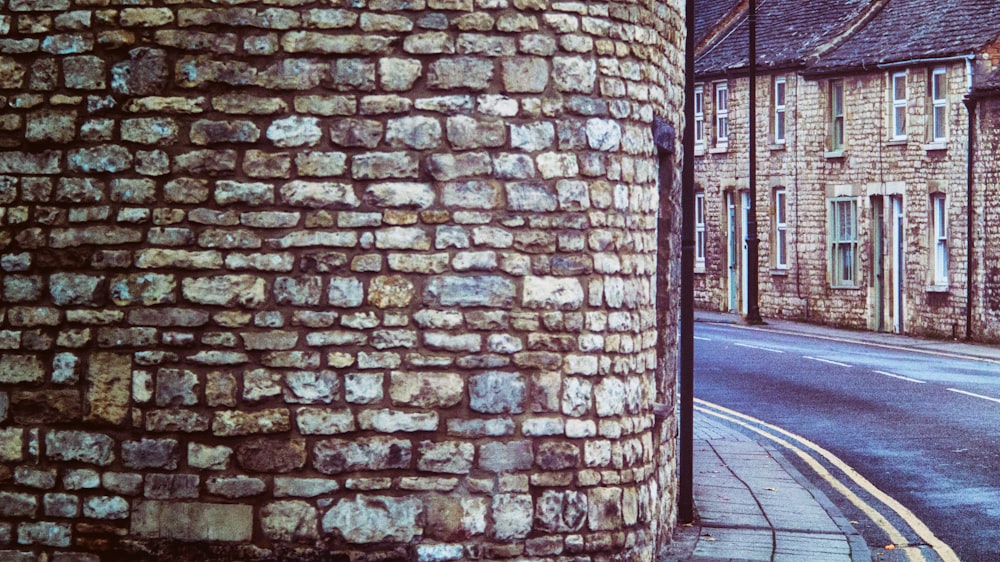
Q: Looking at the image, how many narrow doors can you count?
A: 4